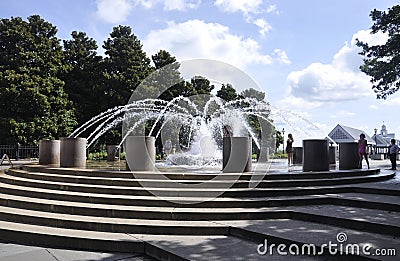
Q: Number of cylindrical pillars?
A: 10